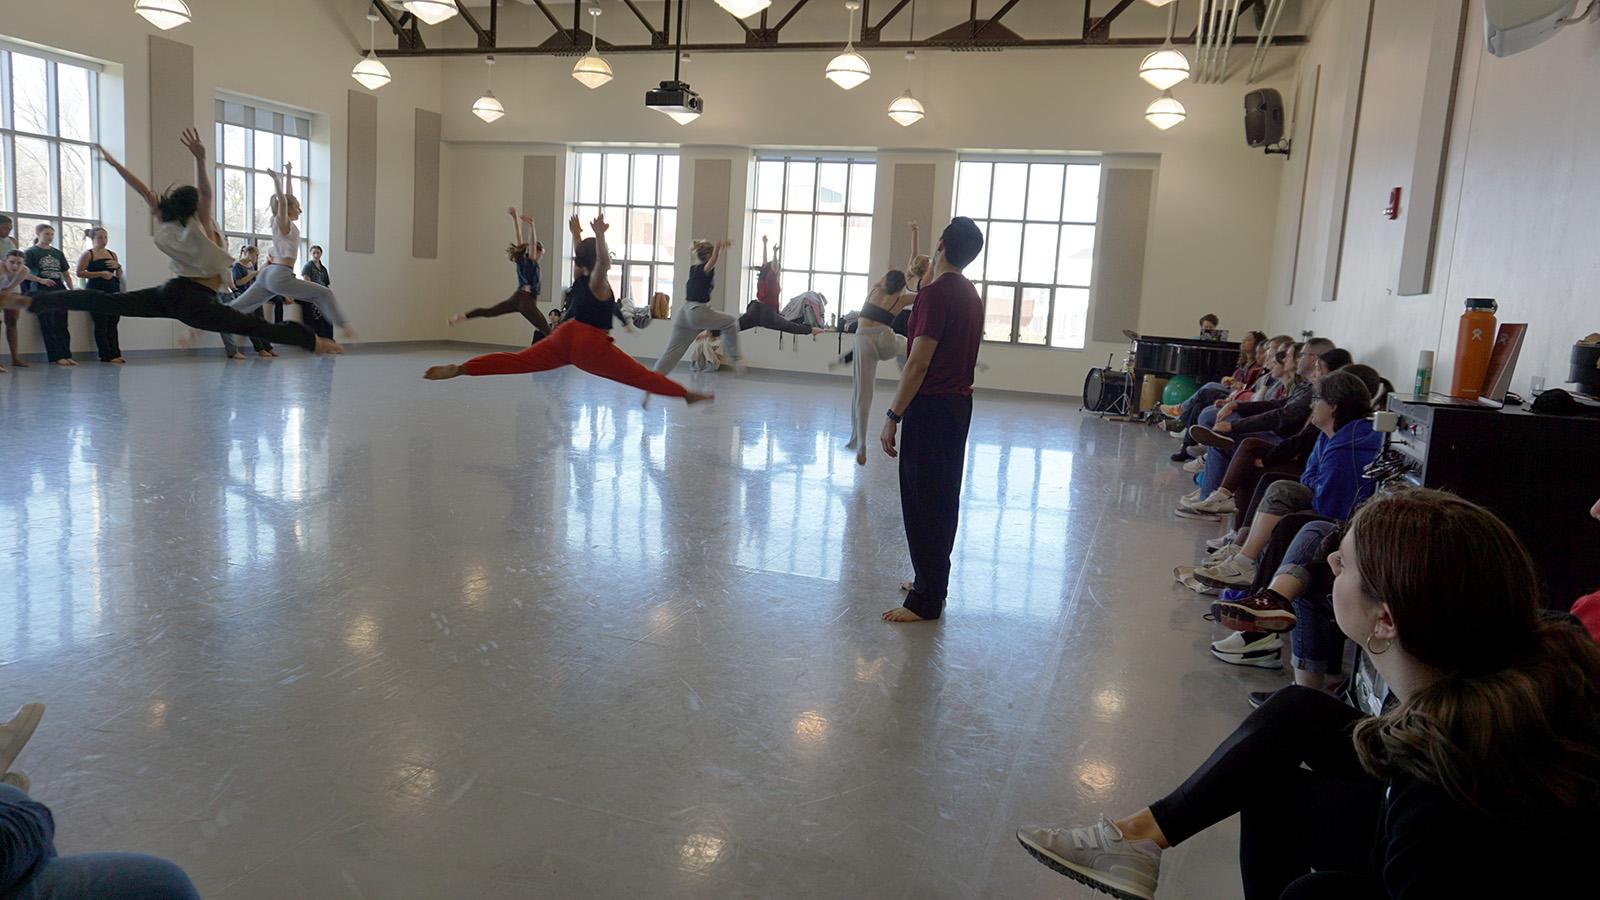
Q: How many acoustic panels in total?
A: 10